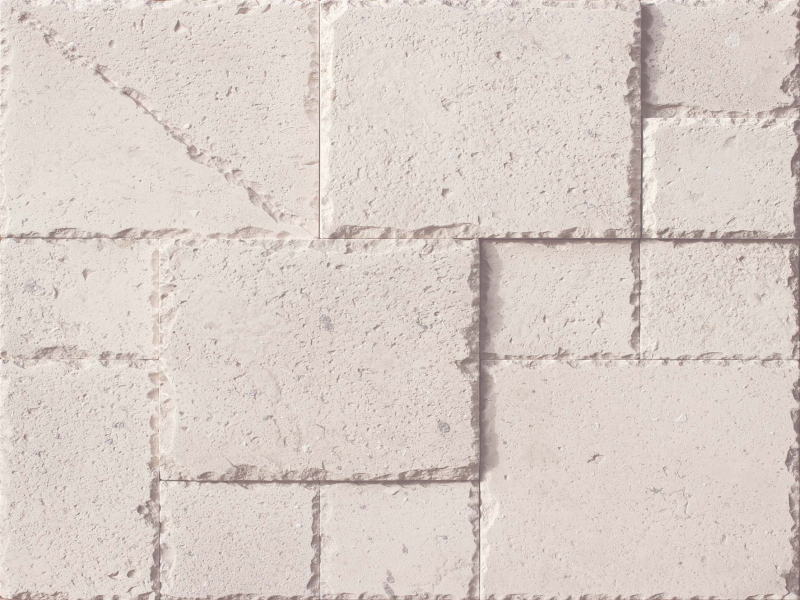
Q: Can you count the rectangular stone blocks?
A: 11